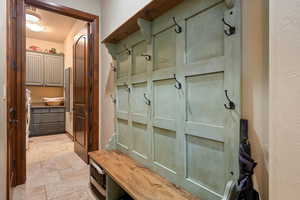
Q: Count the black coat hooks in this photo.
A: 10